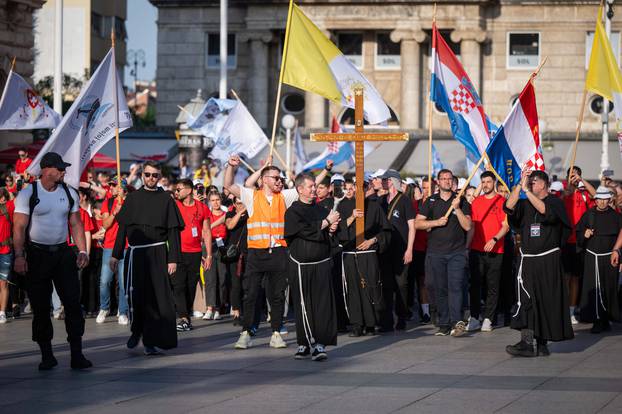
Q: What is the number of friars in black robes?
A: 5